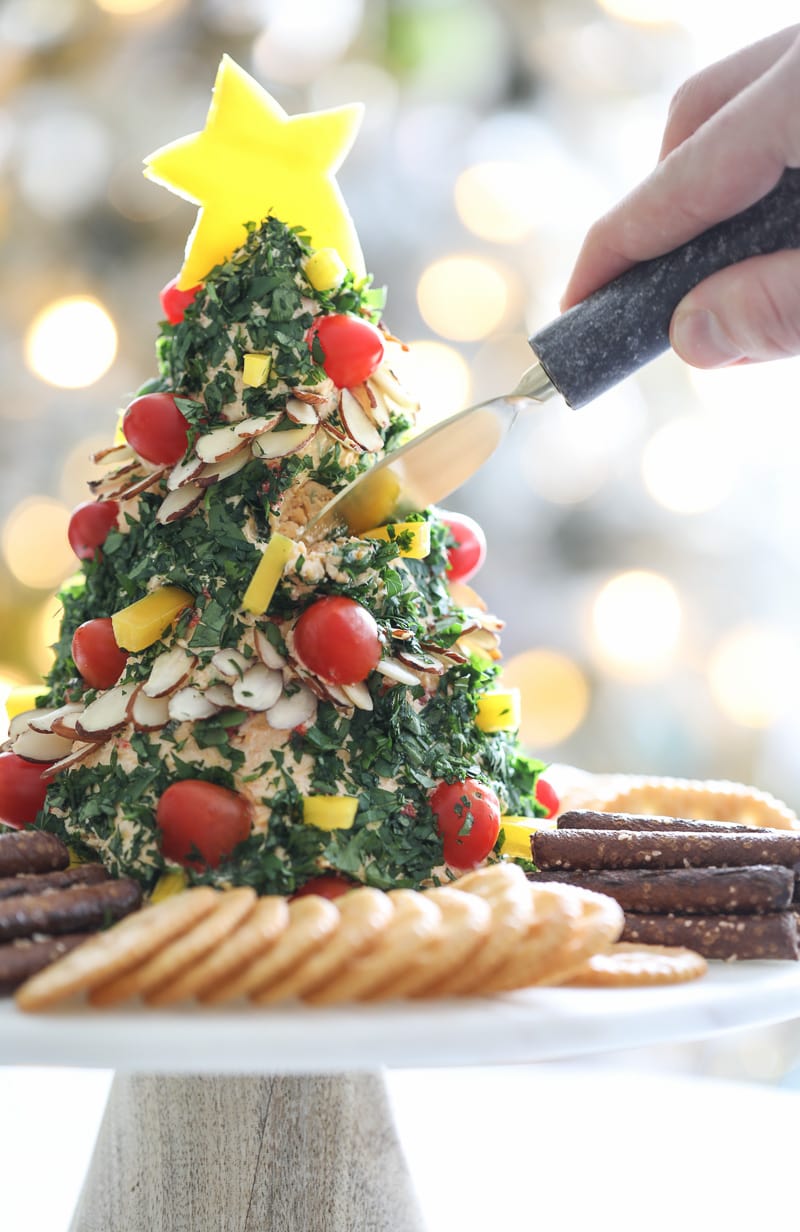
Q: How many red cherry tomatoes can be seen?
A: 12